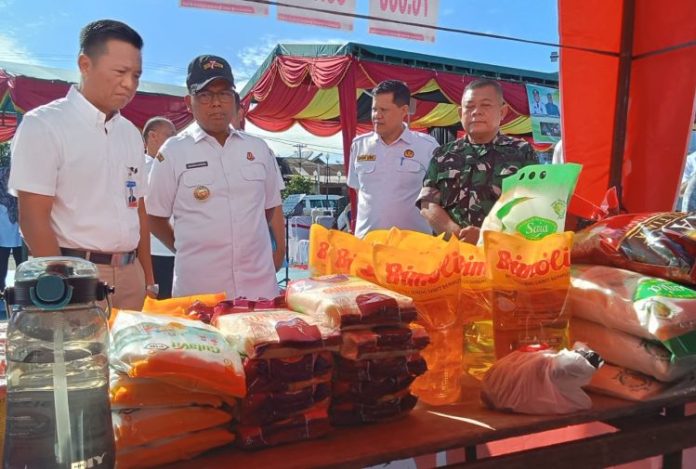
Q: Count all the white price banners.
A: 3